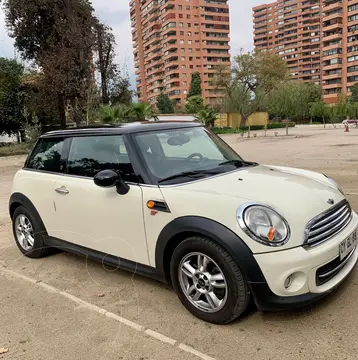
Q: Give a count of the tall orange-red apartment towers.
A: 2